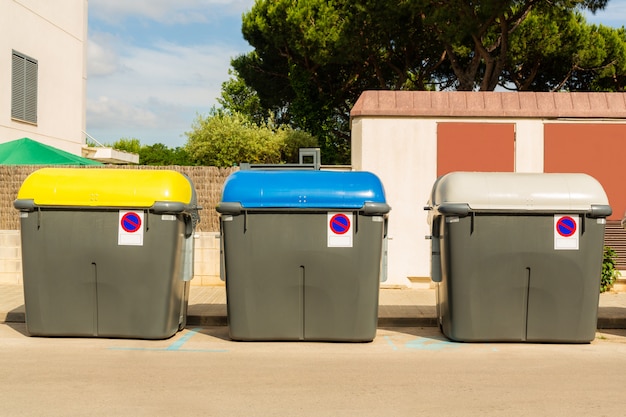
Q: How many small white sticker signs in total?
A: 3